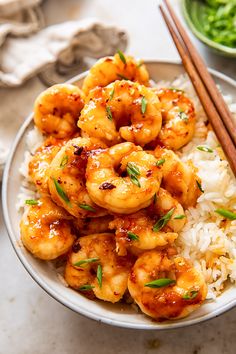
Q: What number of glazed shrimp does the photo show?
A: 12